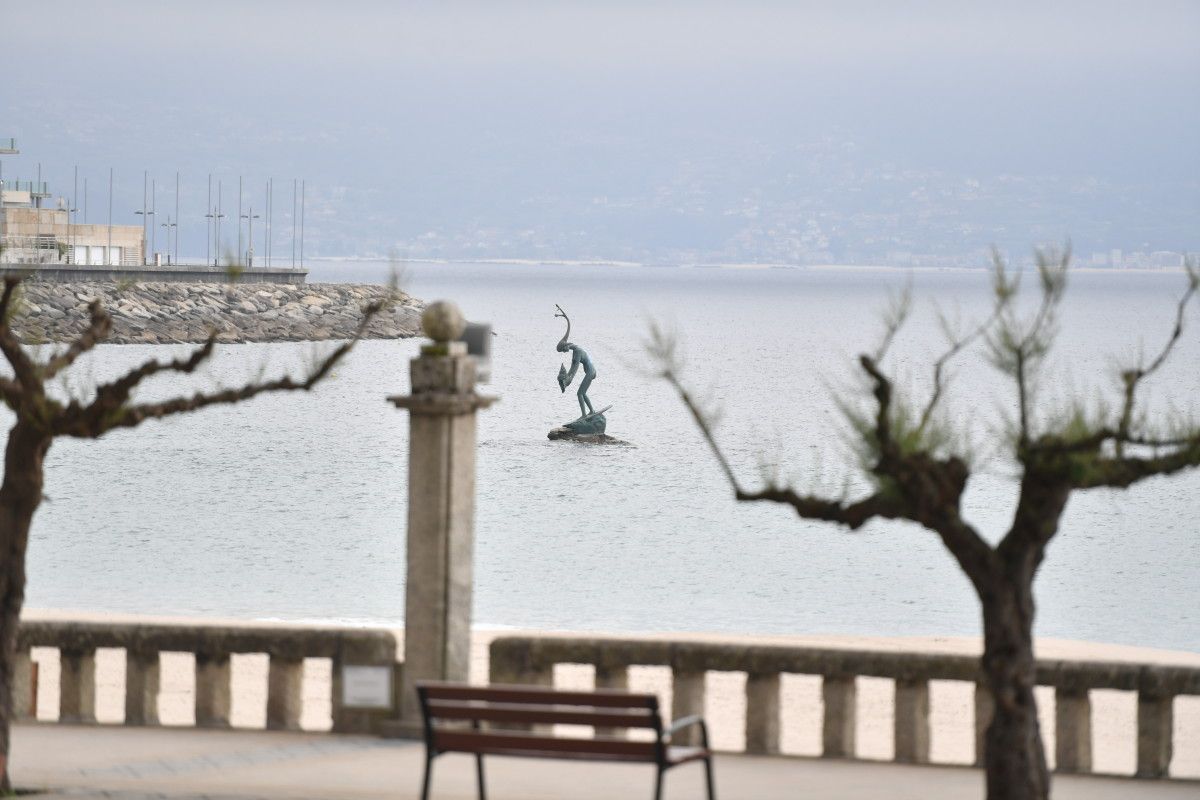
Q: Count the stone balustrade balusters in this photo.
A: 13